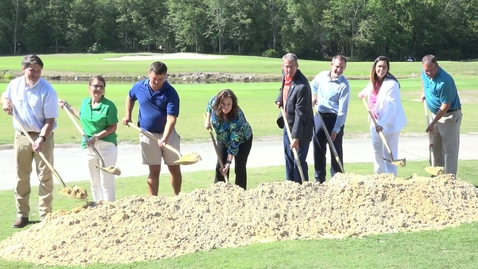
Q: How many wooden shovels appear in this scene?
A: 8